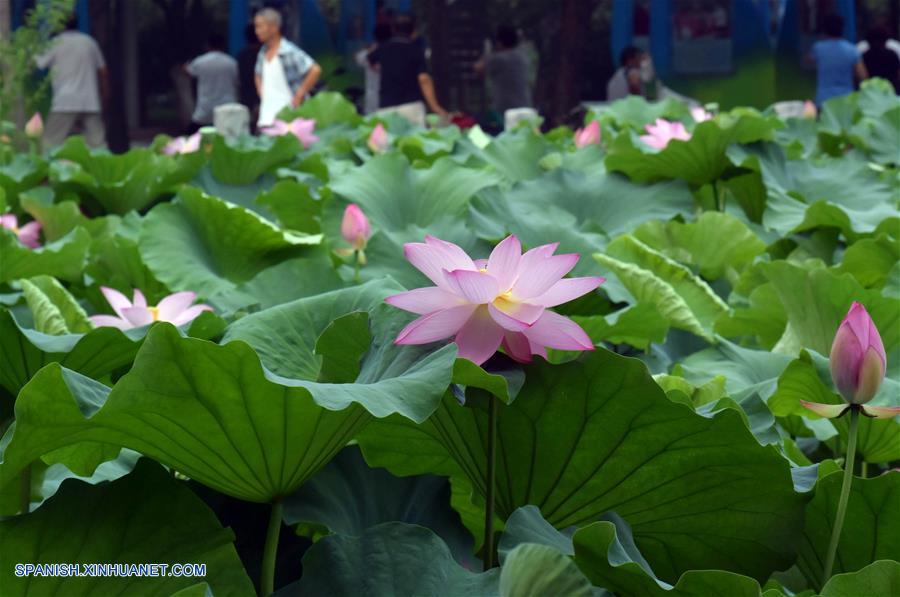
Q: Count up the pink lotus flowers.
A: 13